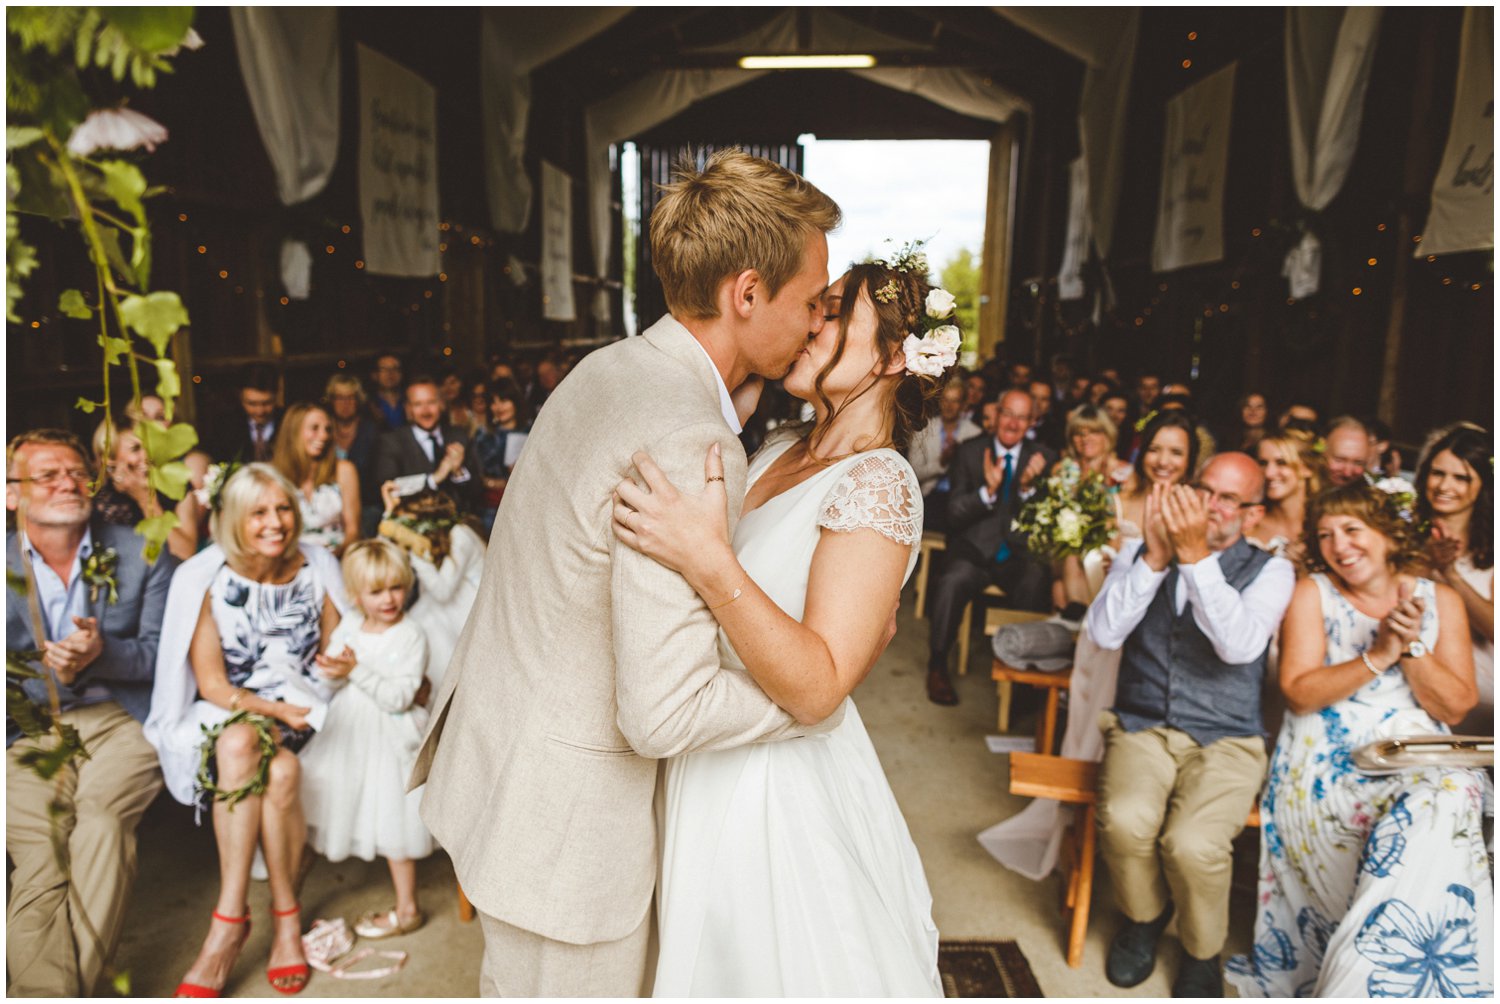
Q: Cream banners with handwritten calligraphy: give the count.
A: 4